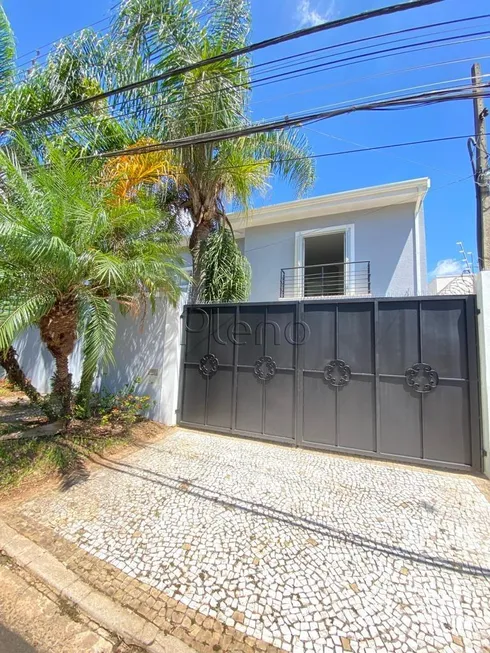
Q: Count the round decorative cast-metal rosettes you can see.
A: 4